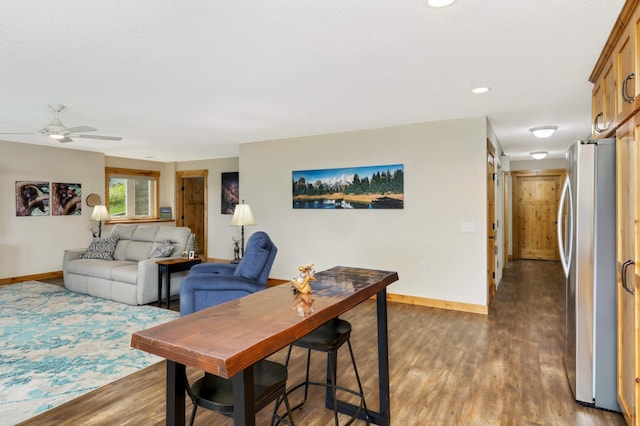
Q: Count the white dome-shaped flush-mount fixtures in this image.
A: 2